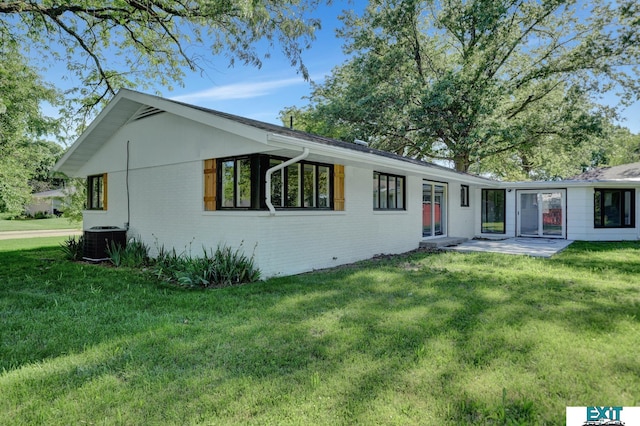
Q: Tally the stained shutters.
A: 3